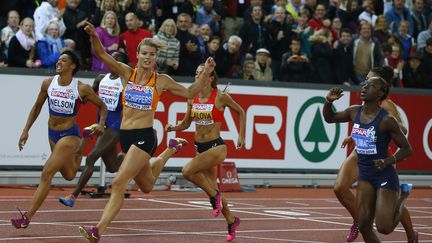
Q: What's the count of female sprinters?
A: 6